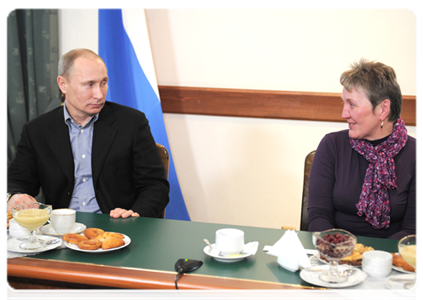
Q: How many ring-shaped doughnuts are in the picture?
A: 1